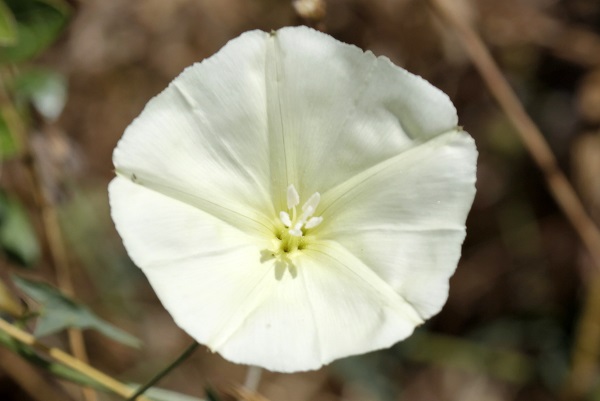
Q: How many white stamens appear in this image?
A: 5